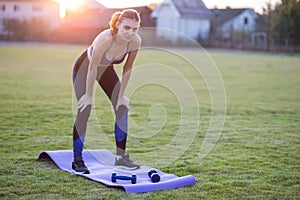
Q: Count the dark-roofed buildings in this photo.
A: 2